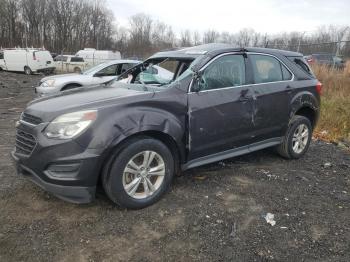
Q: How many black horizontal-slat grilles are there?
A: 2